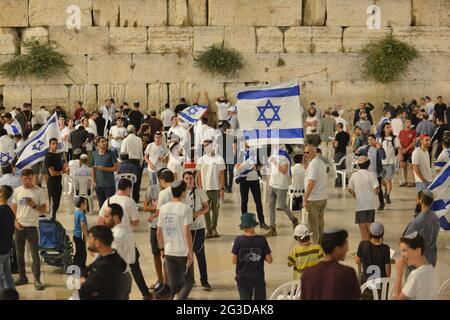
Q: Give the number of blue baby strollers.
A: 1